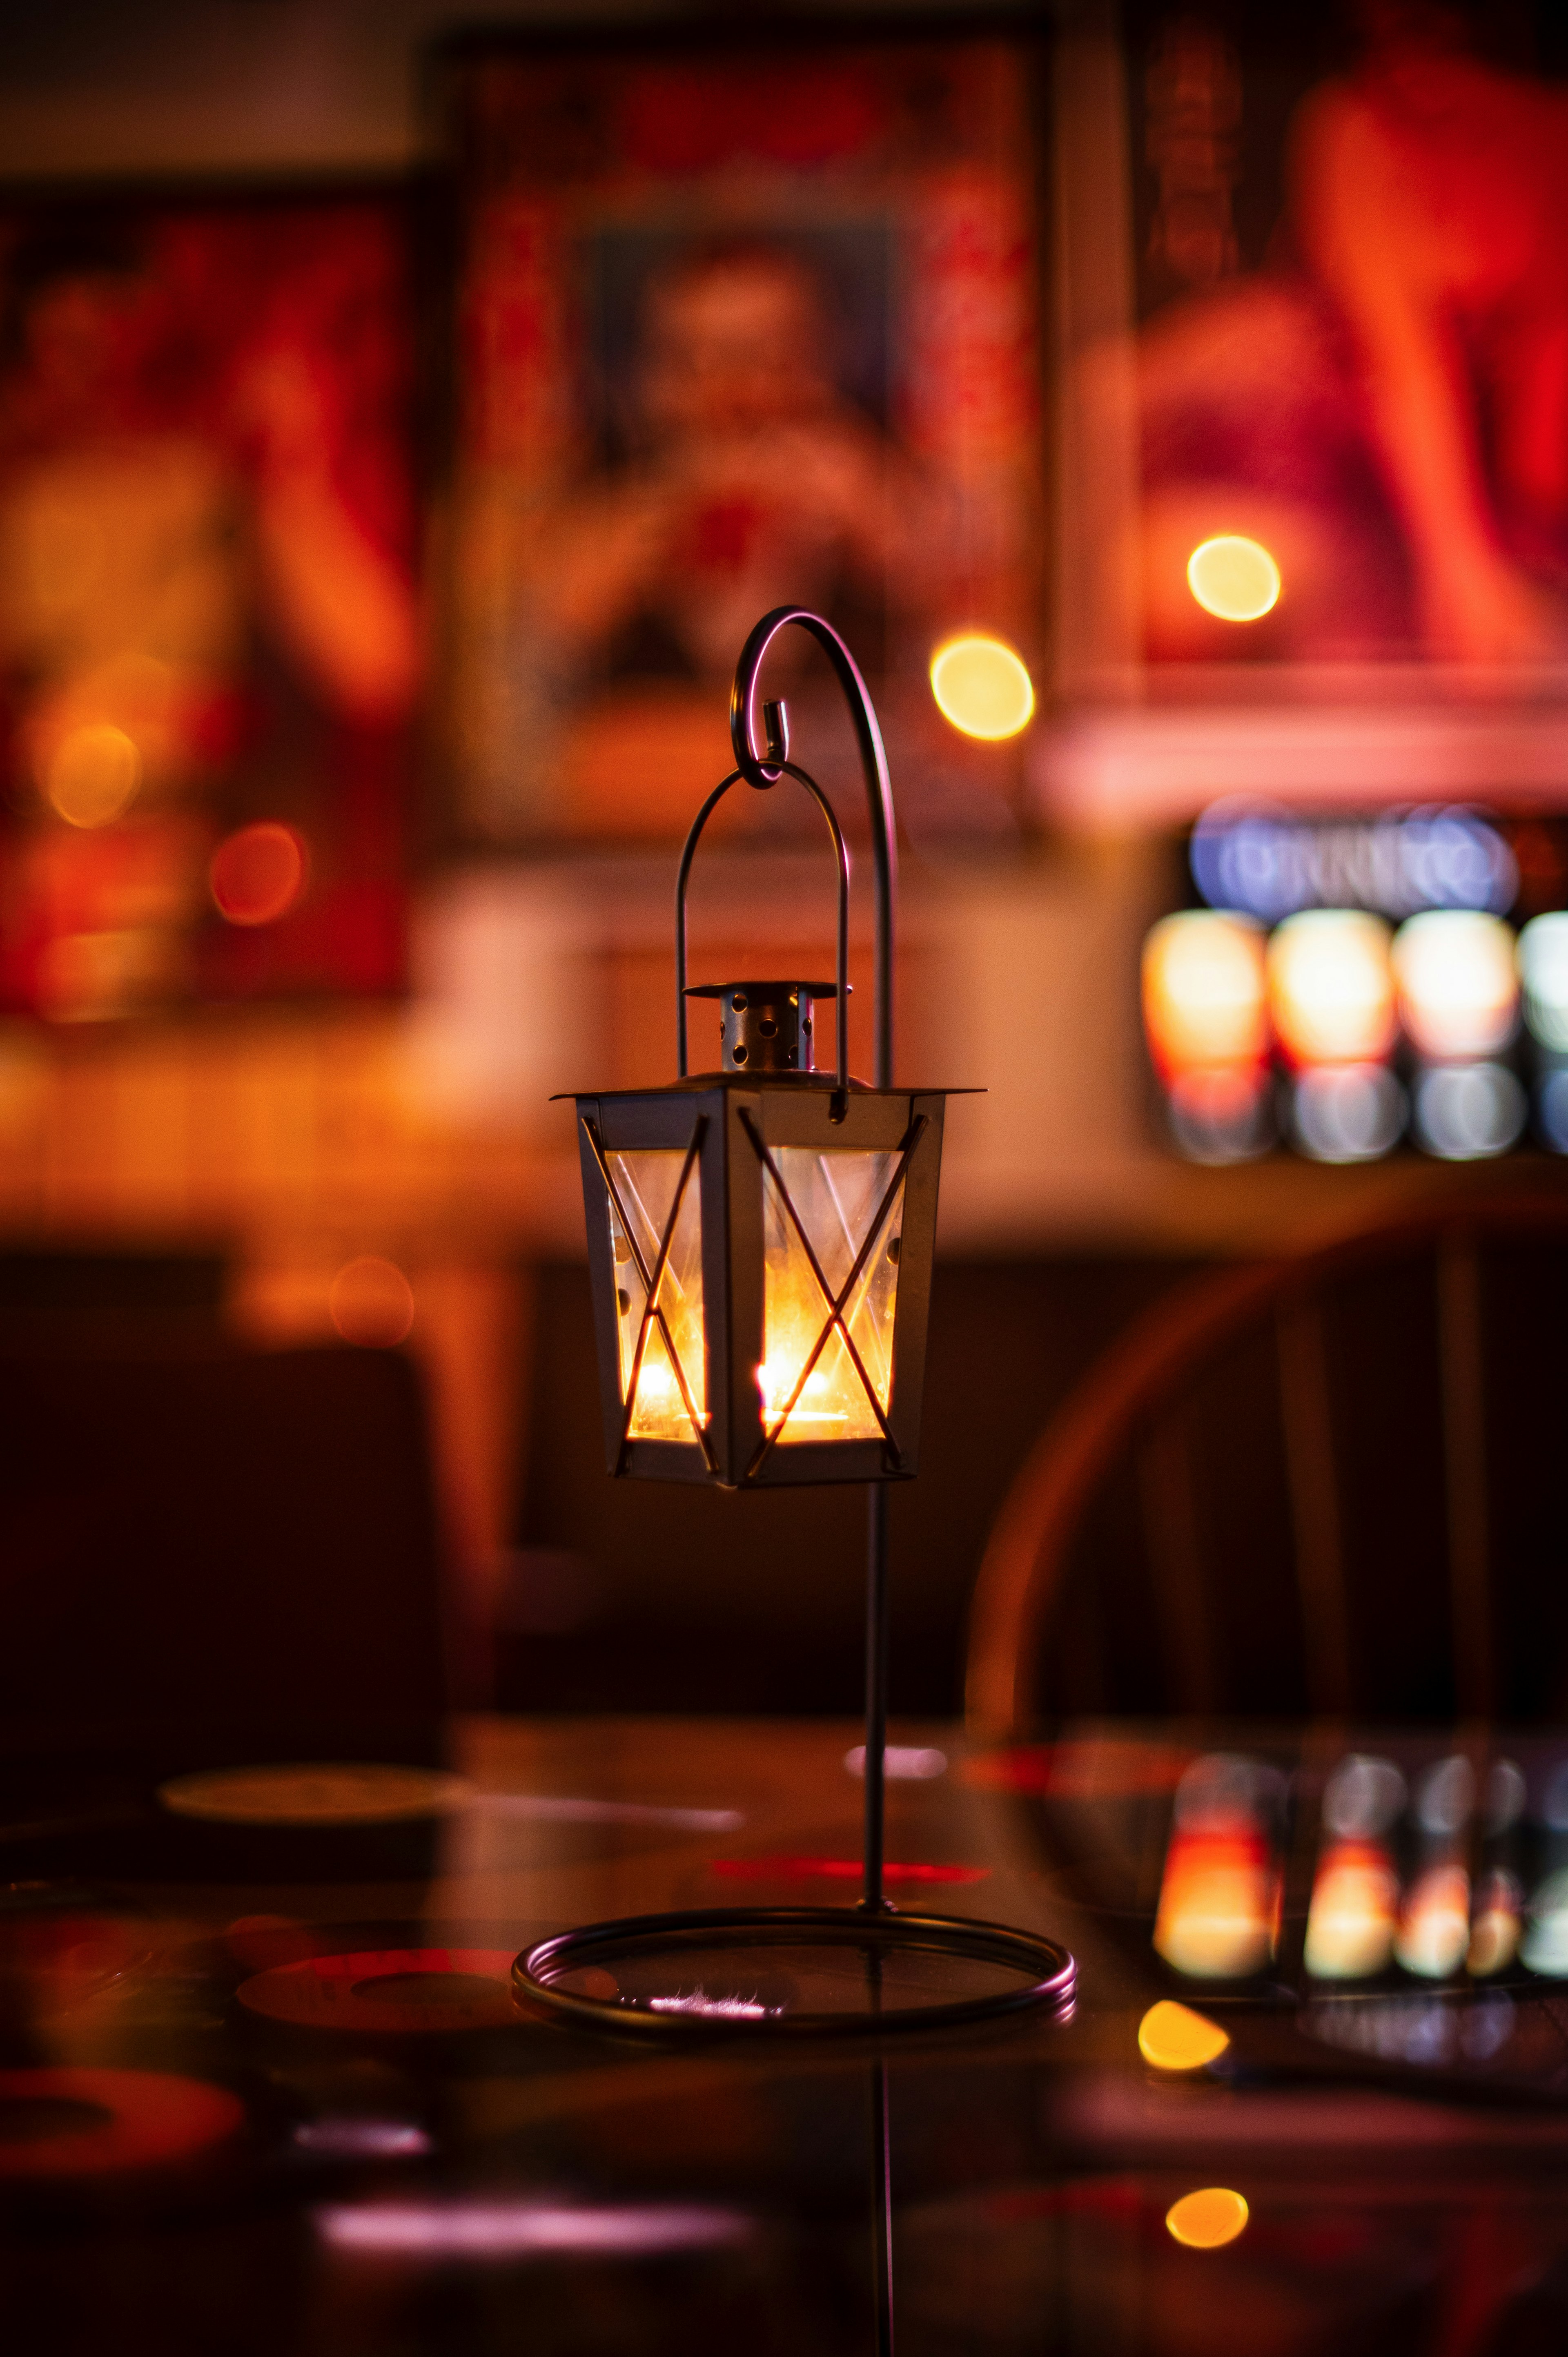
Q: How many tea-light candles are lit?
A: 1